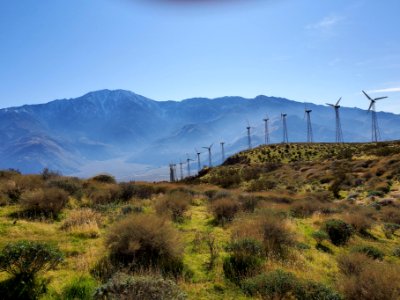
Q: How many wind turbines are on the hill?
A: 13